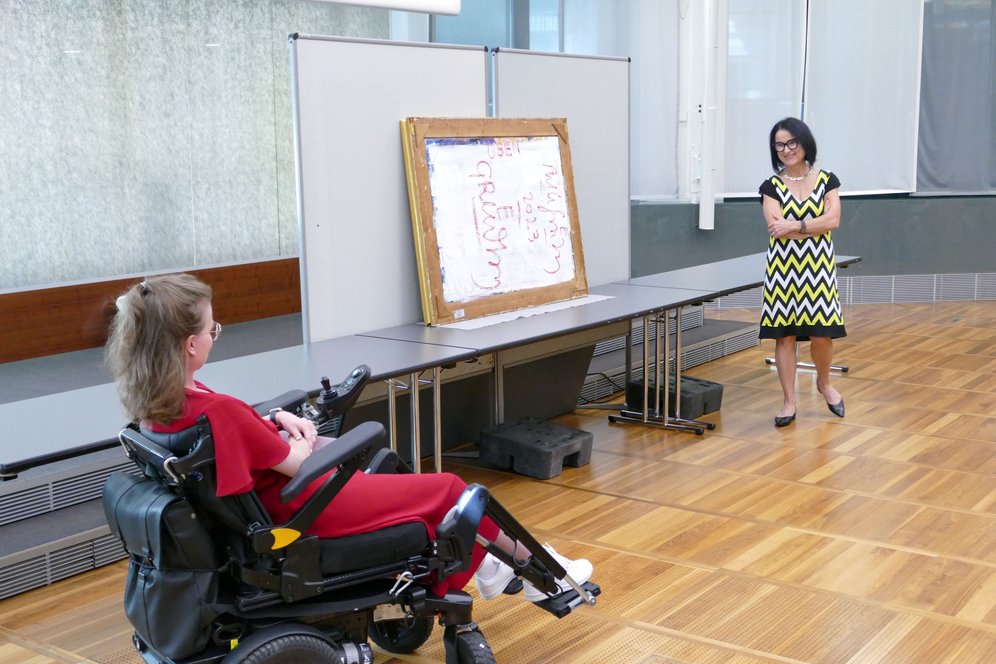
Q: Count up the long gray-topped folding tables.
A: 3